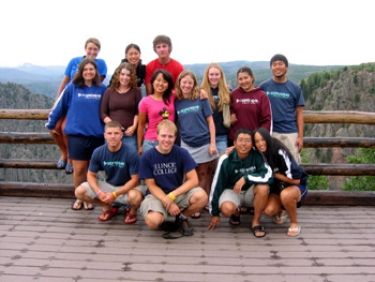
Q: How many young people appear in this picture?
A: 14